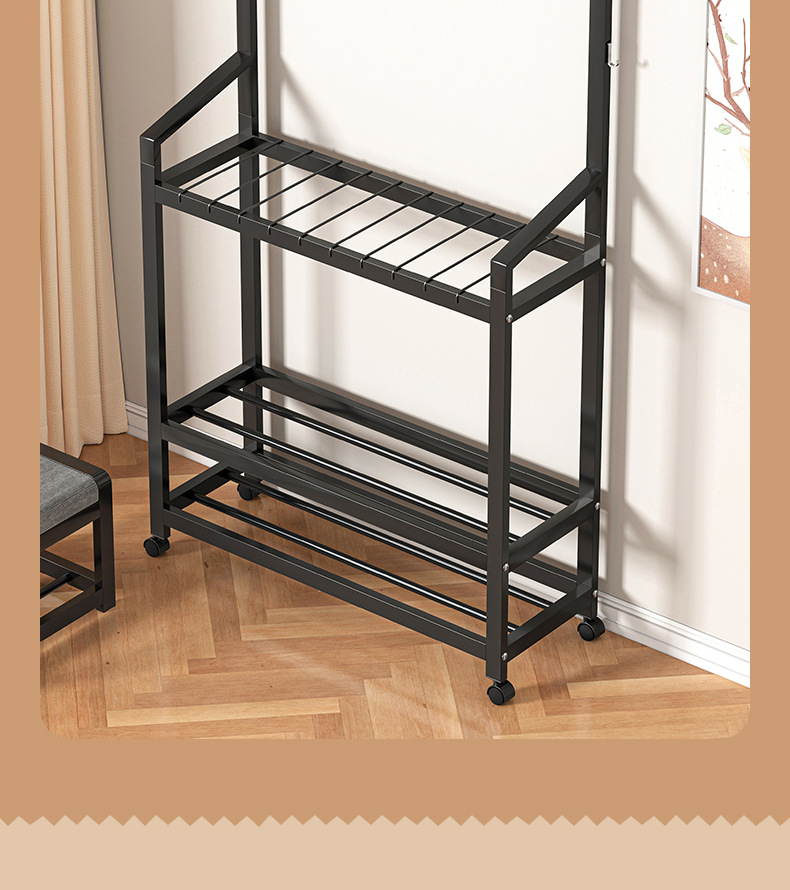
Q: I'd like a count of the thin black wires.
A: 10